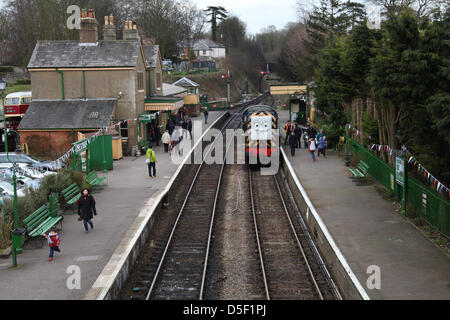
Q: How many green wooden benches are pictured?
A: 4